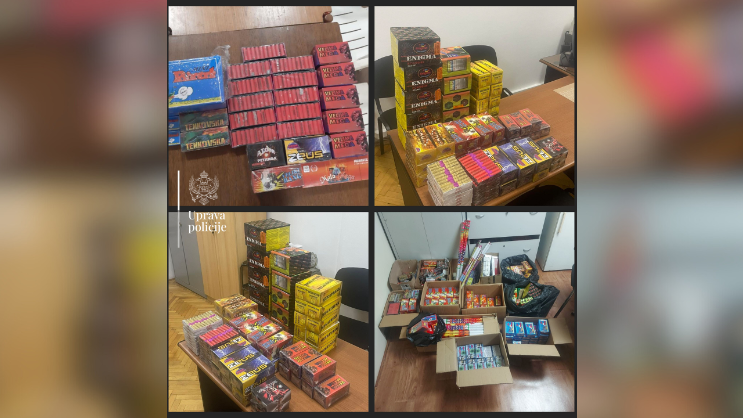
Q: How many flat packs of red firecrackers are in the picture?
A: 11